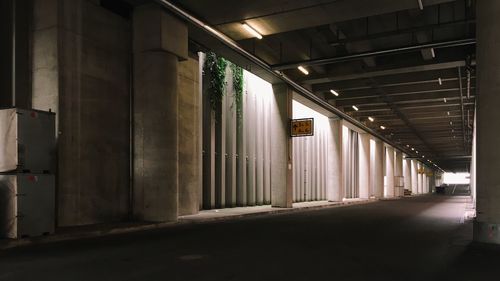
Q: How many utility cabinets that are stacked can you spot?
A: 2